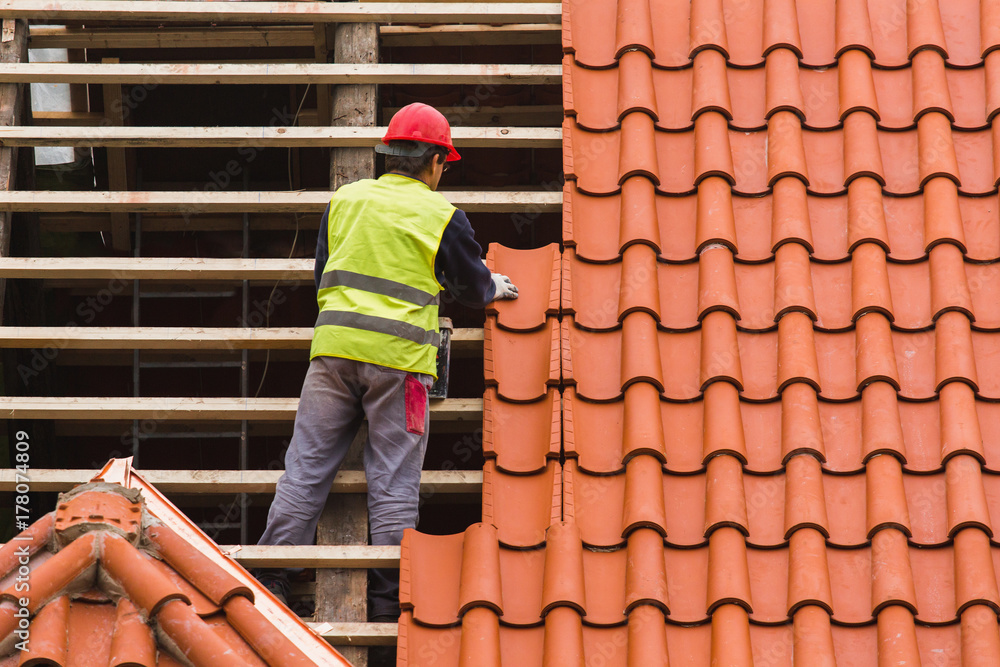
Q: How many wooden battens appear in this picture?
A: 10